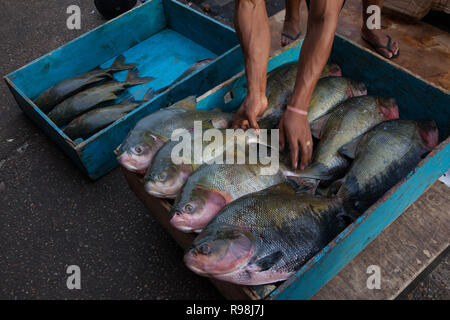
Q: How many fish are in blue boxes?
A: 12